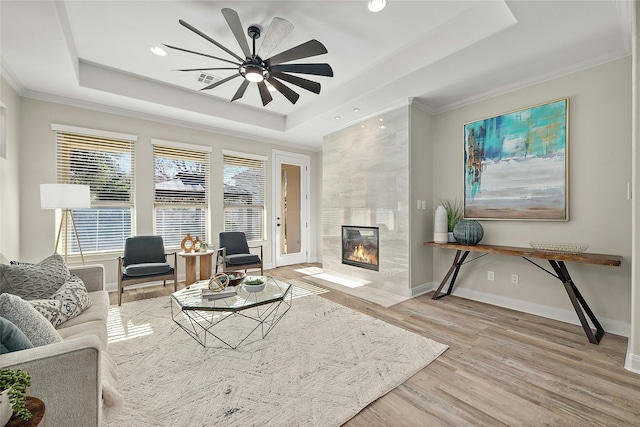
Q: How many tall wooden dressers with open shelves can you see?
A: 0